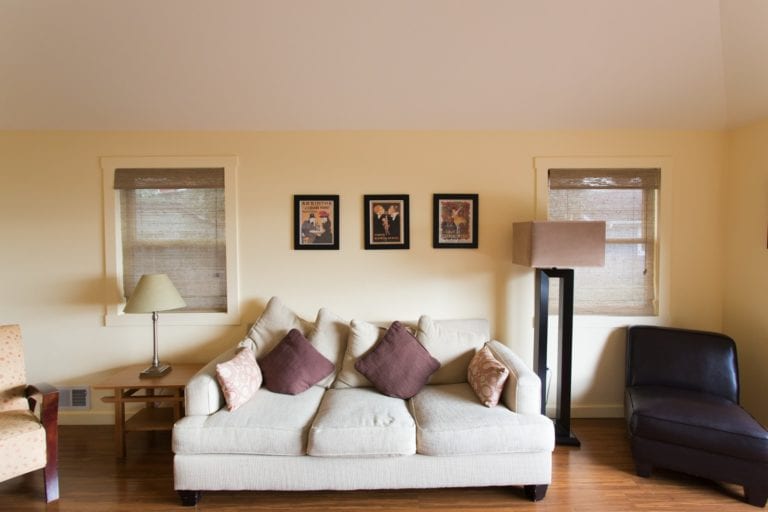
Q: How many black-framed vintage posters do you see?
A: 3